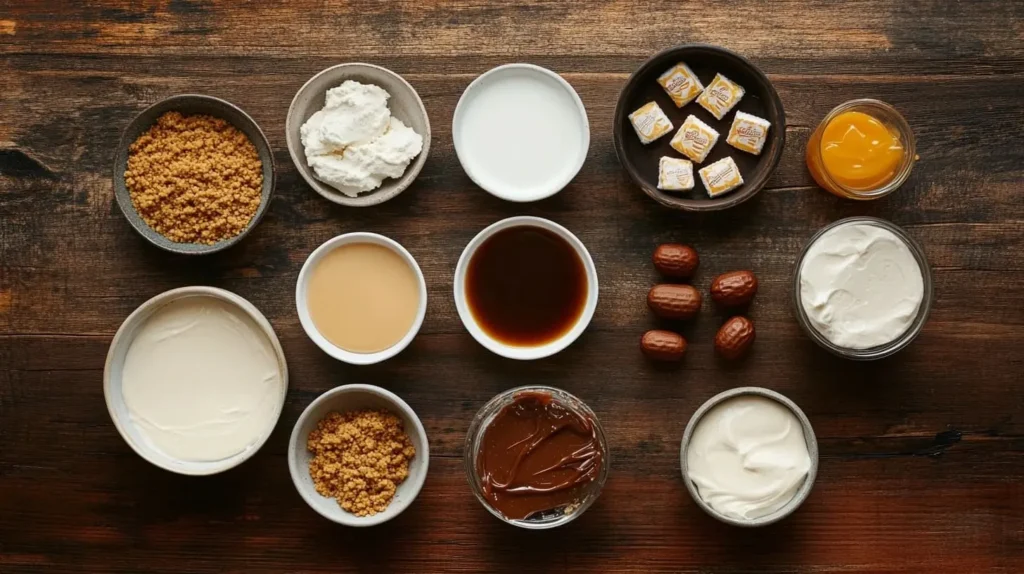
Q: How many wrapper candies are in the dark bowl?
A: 7